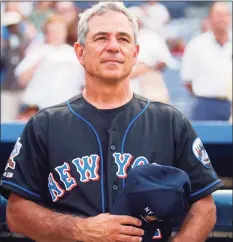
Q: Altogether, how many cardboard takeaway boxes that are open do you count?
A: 0